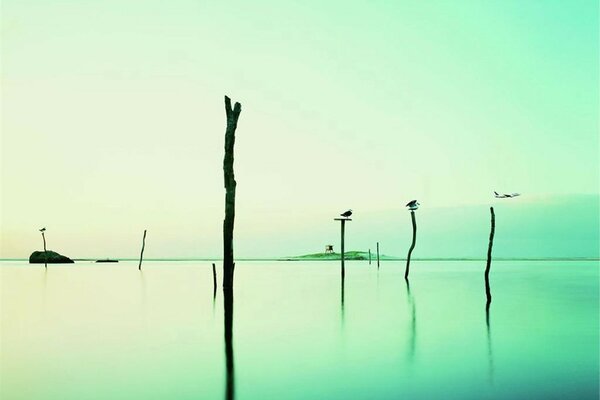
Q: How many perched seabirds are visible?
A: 3